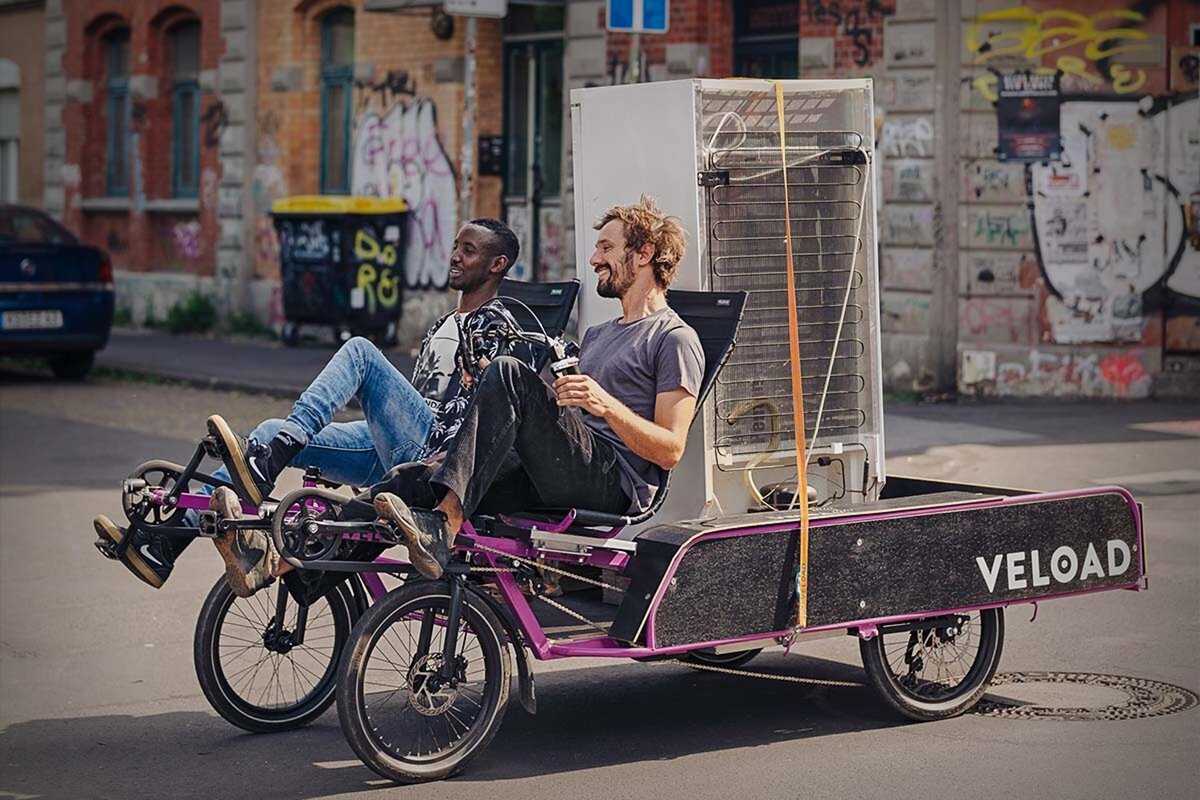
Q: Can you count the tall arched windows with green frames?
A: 3